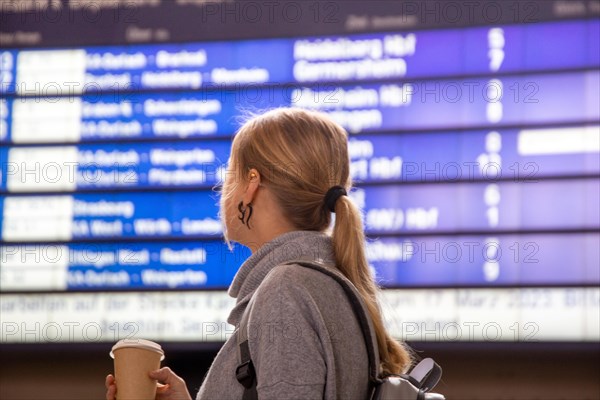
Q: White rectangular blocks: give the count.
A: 6